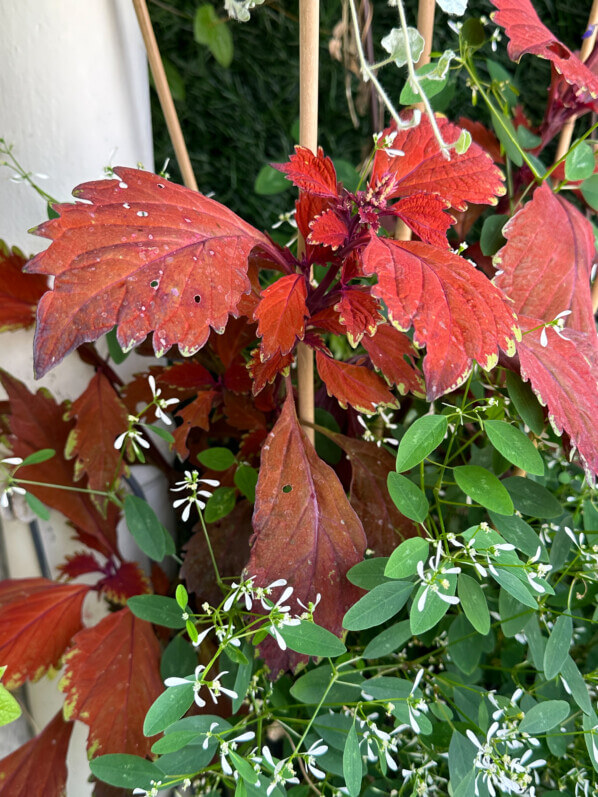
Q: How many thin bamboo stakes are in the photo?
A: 4